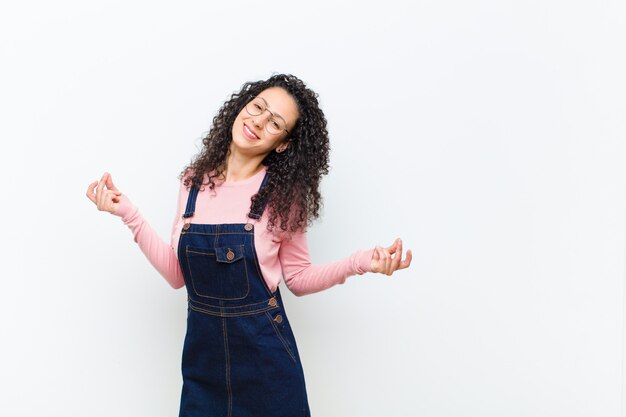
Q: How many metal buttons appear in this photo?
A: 5